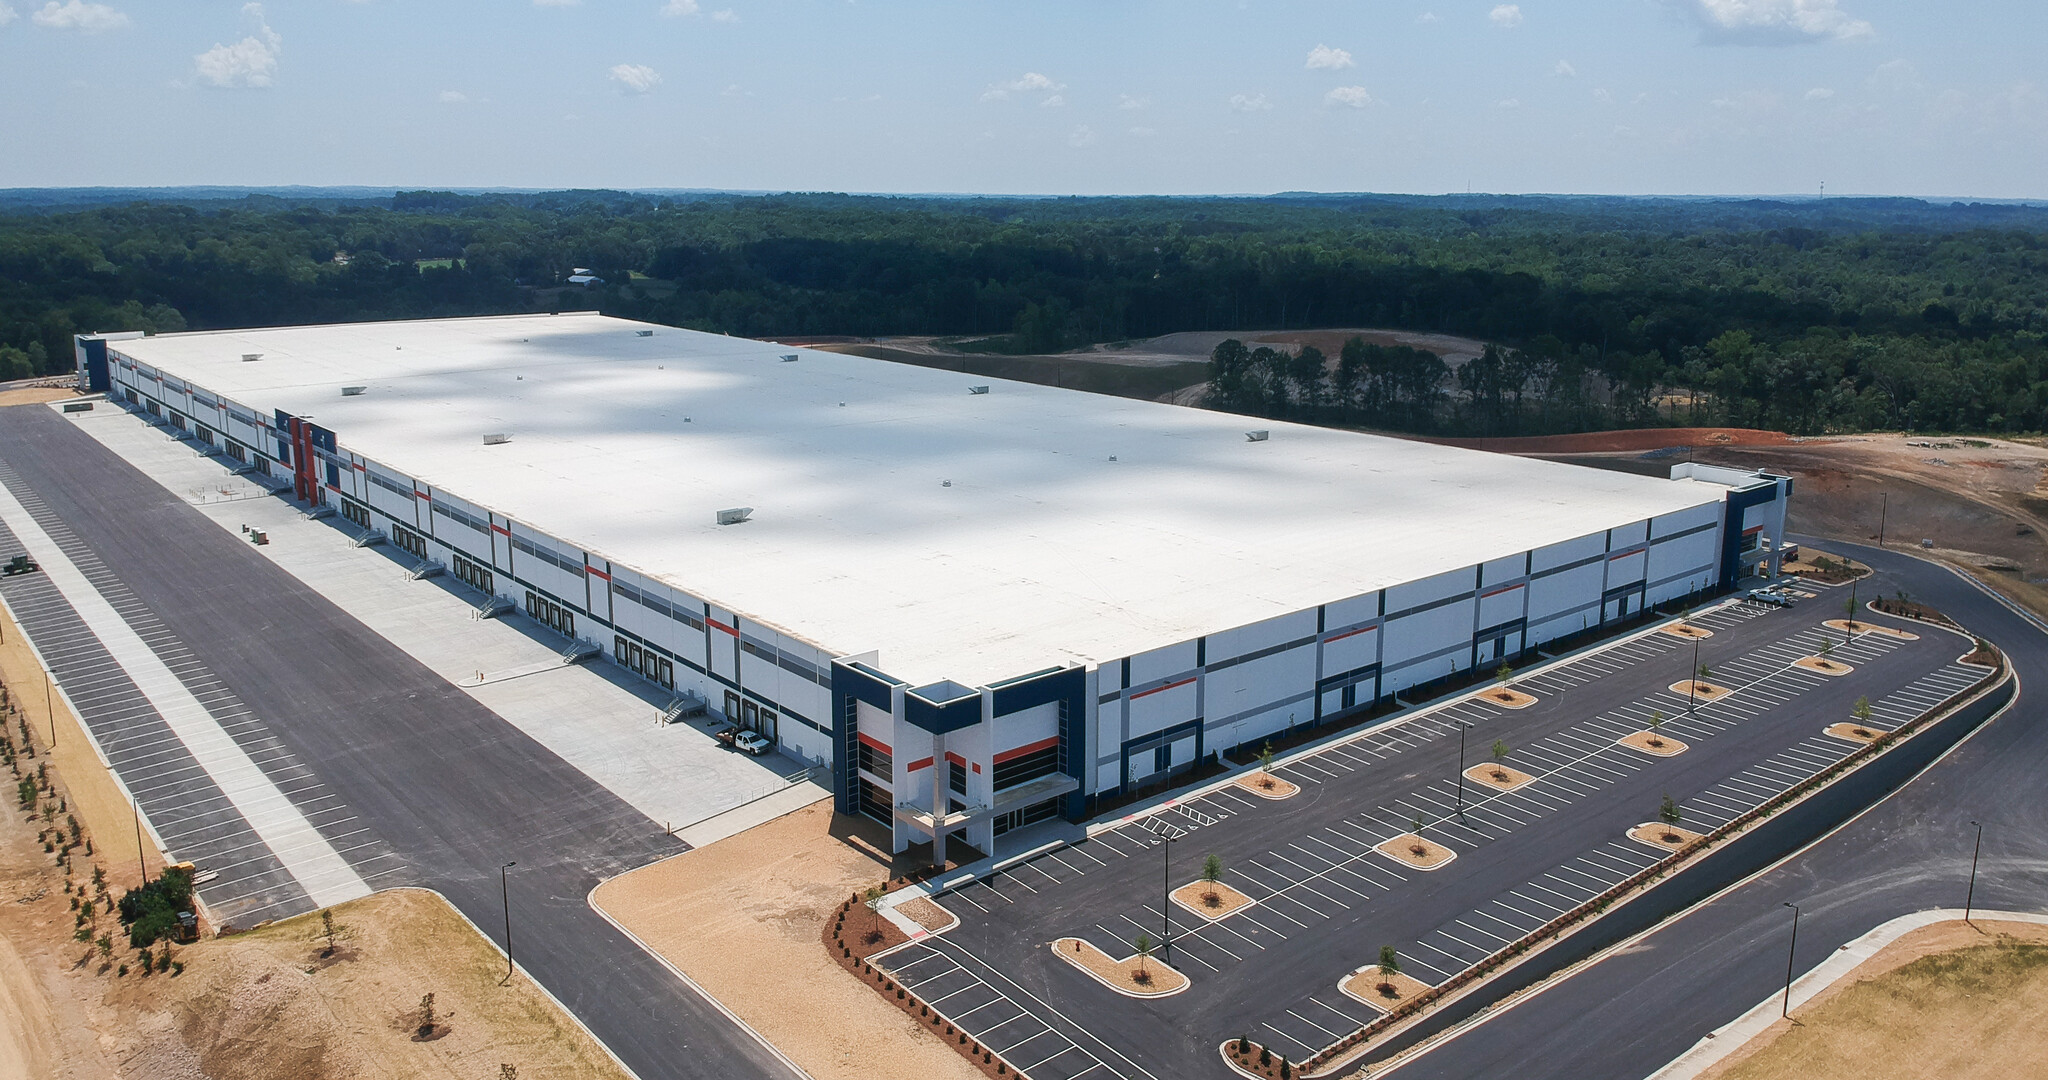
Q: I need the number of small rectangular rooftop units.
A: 8